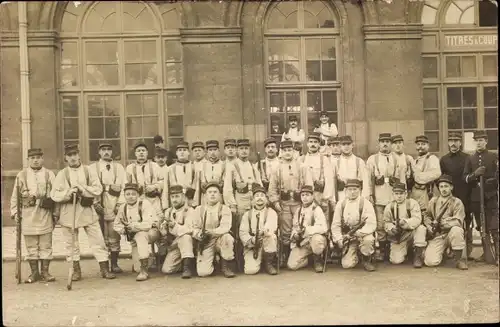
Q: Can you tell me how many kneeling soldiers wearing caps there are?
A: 8